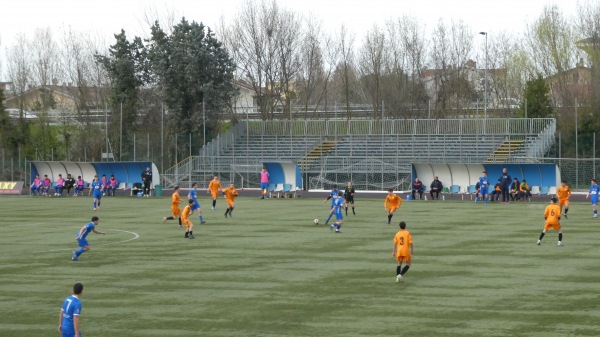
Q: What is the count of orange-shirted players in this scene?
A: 8